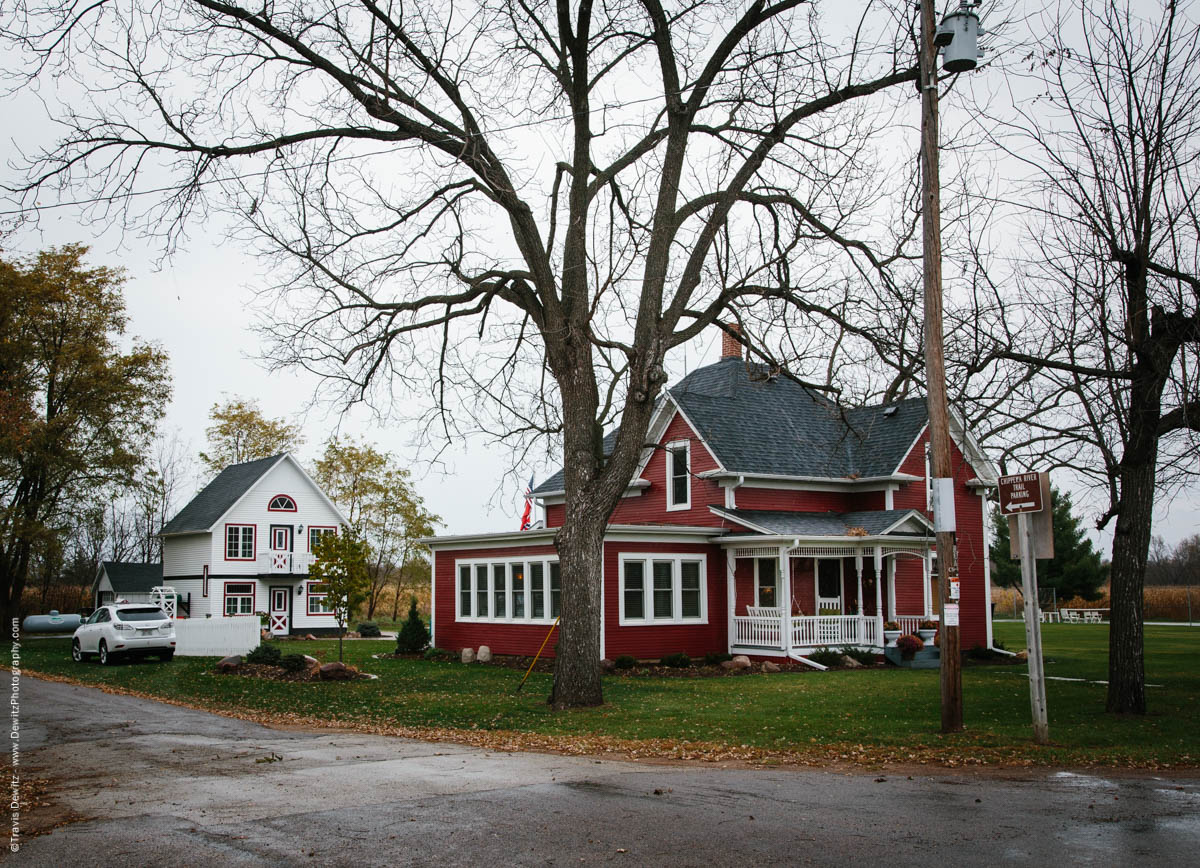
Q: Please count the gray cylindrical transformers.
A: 1